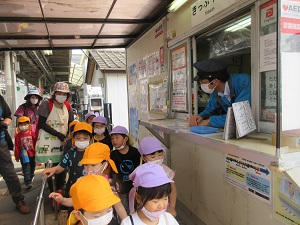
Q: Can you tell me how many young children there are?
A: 10